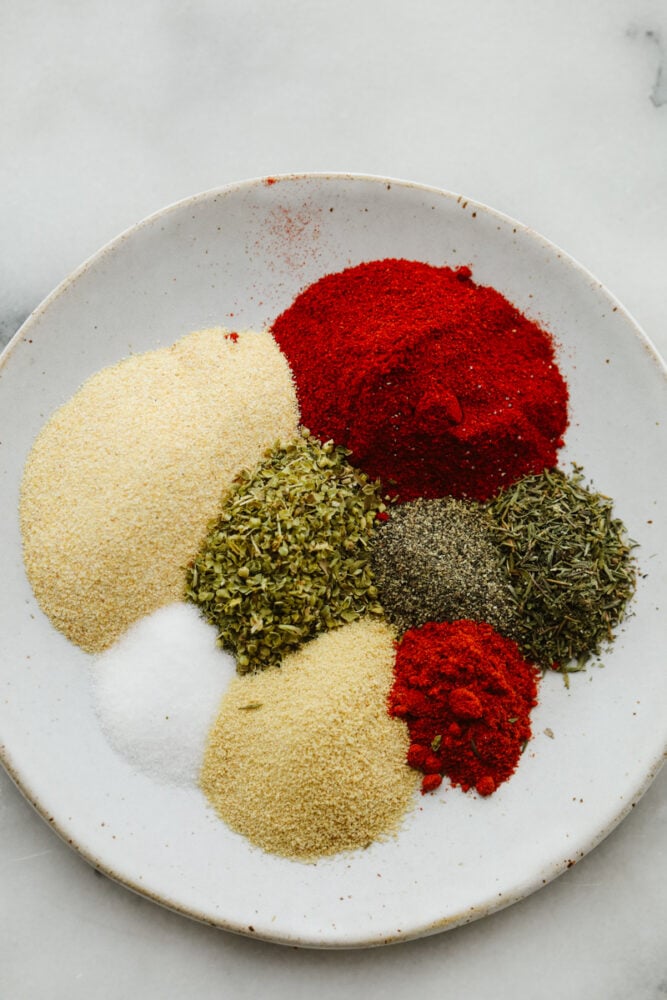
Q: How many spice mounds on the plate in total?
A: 8